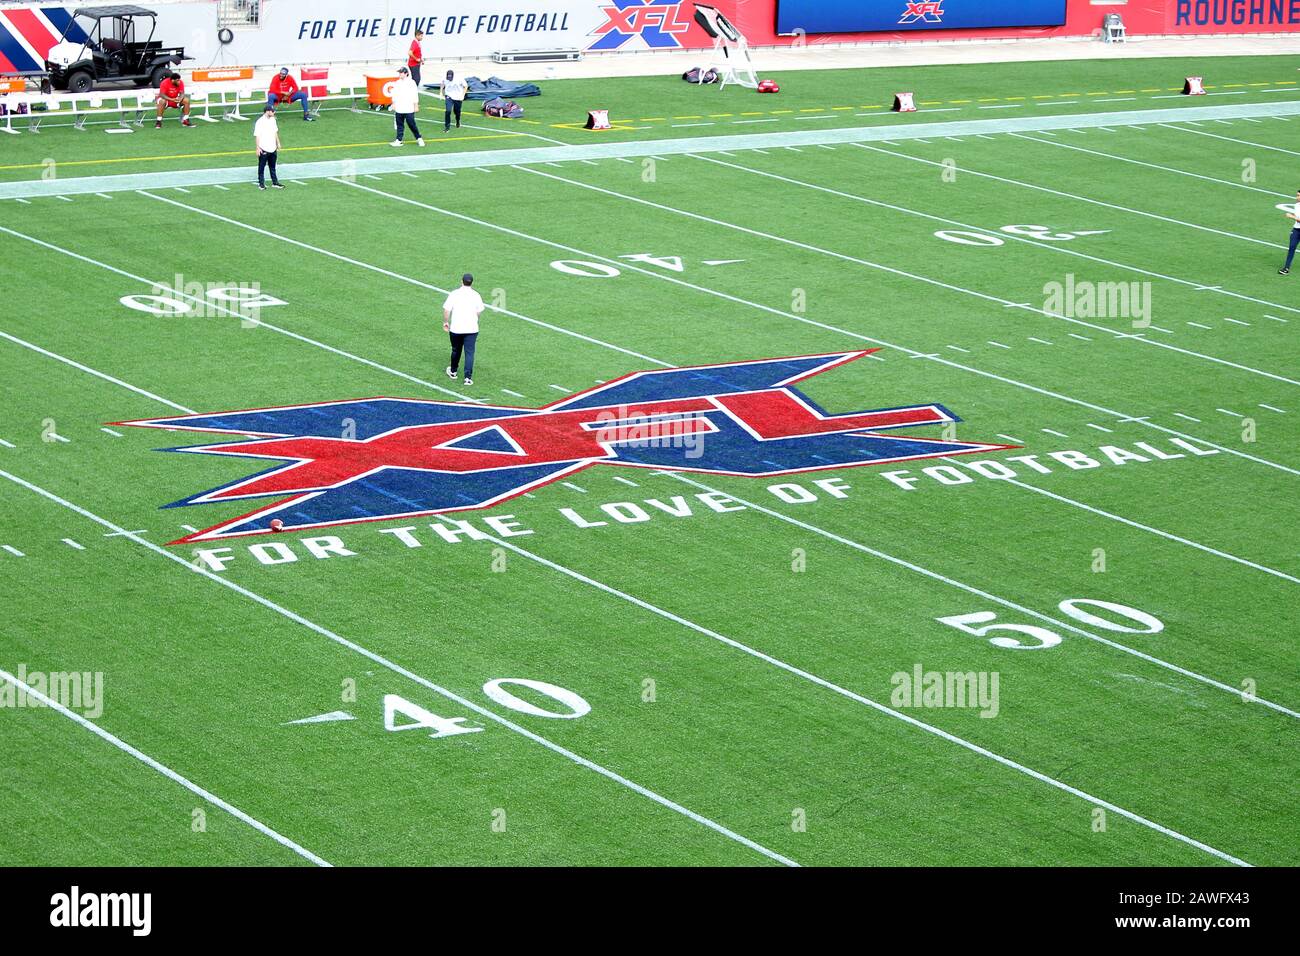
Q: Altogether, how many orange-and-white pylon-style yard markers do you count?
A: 3